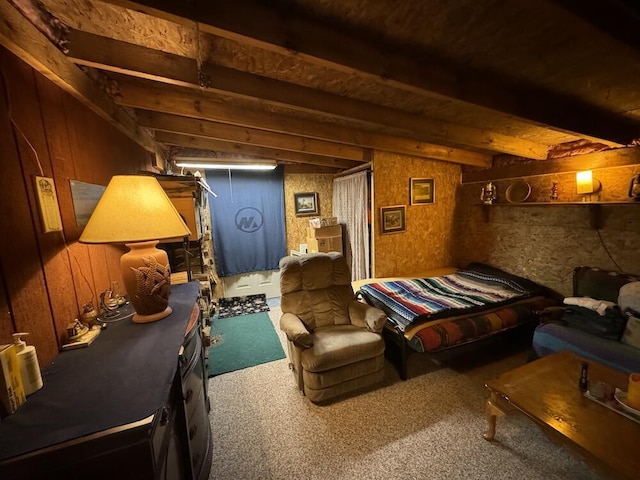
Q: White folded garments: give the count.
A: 1